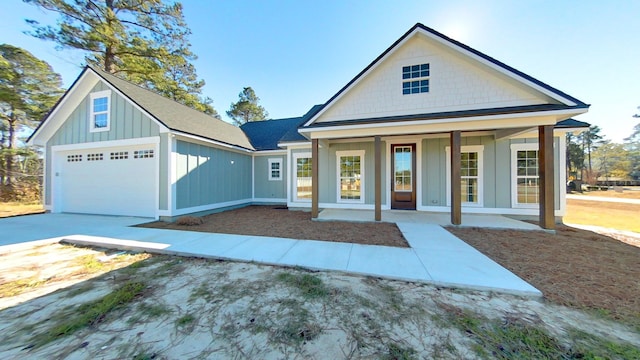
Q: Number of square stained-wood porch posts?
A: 4